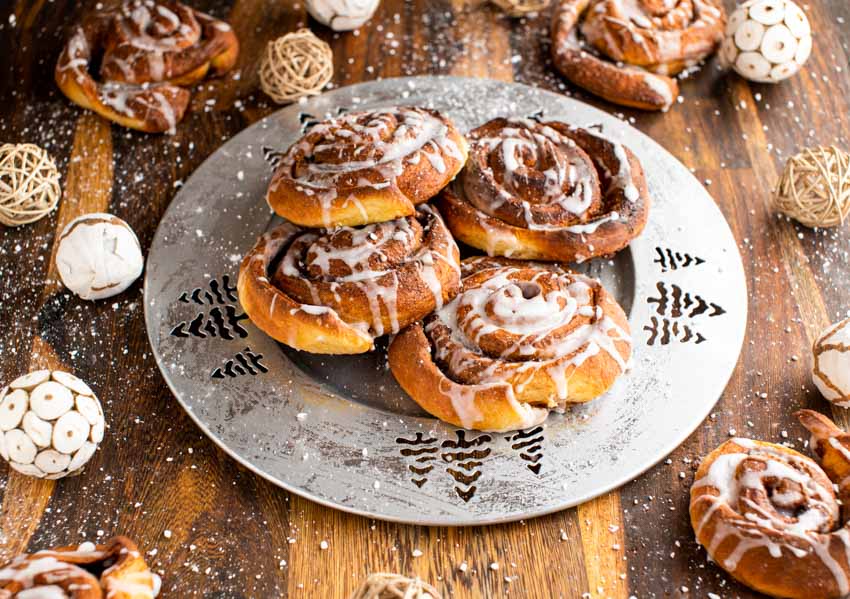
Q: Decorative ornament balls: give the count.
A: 10